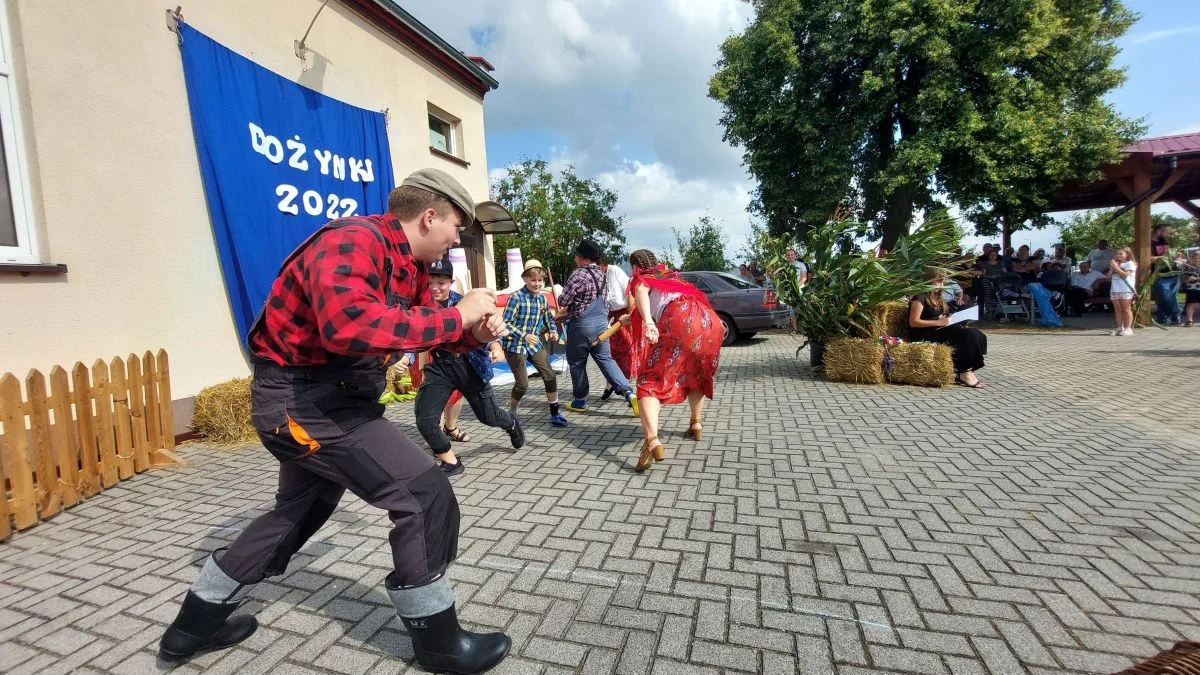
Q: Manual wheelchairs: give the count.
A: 0